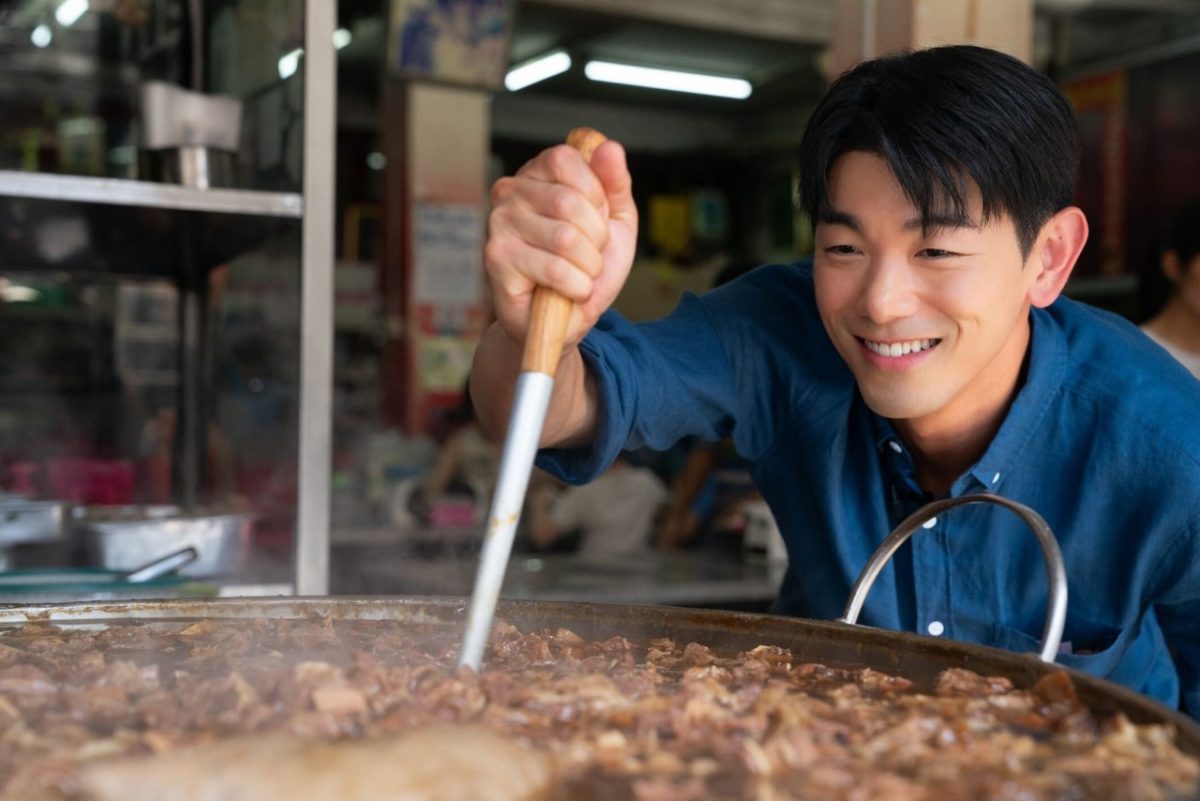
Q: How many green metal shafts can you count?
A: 0